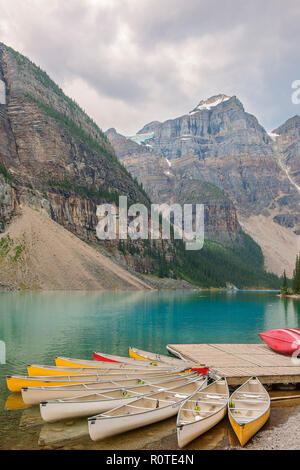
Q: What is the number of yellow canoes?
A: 5